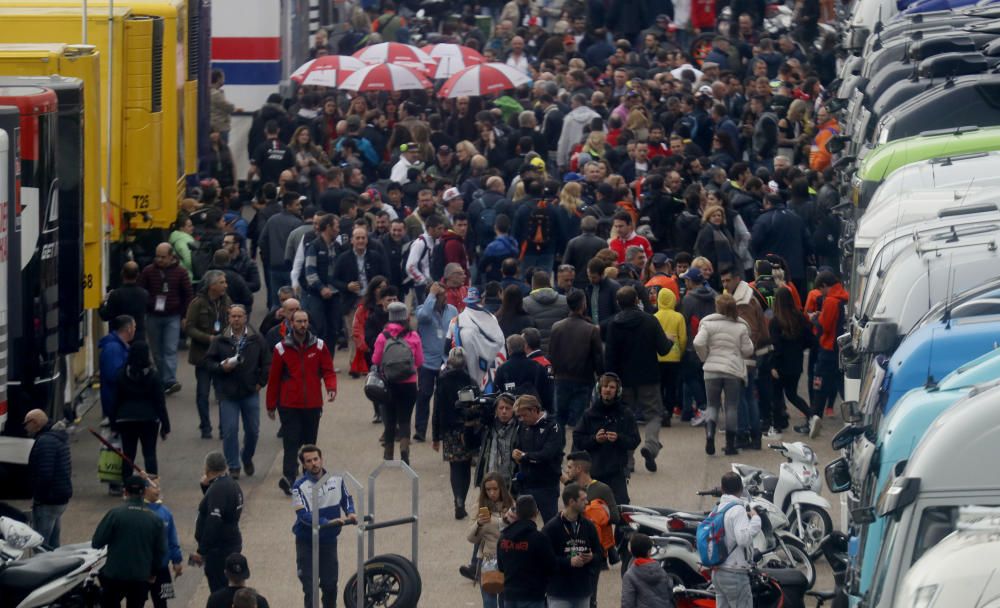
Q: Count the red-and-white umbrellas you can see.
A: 5